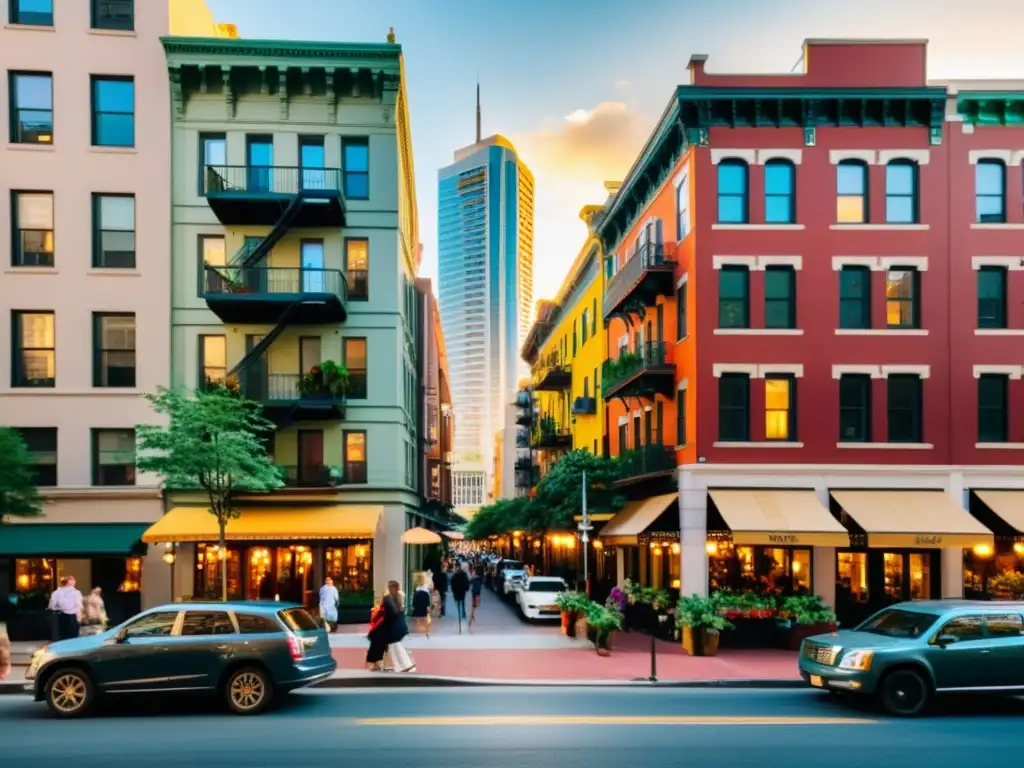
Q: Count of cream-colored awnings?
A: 4